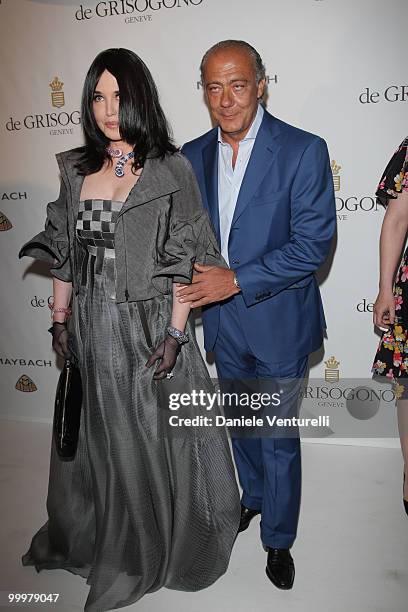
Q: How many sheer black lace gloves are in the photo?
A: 2